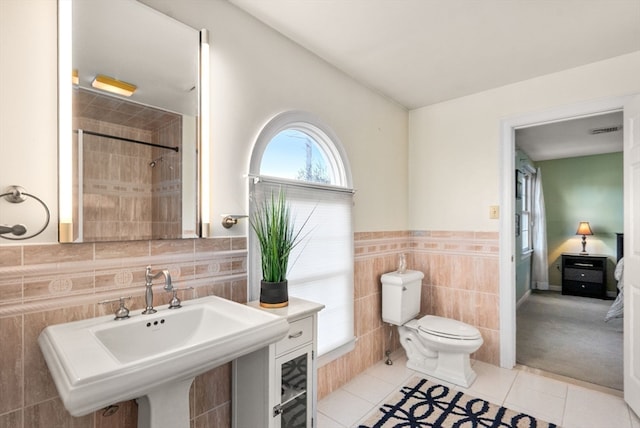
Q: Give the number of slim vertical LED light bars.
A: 2